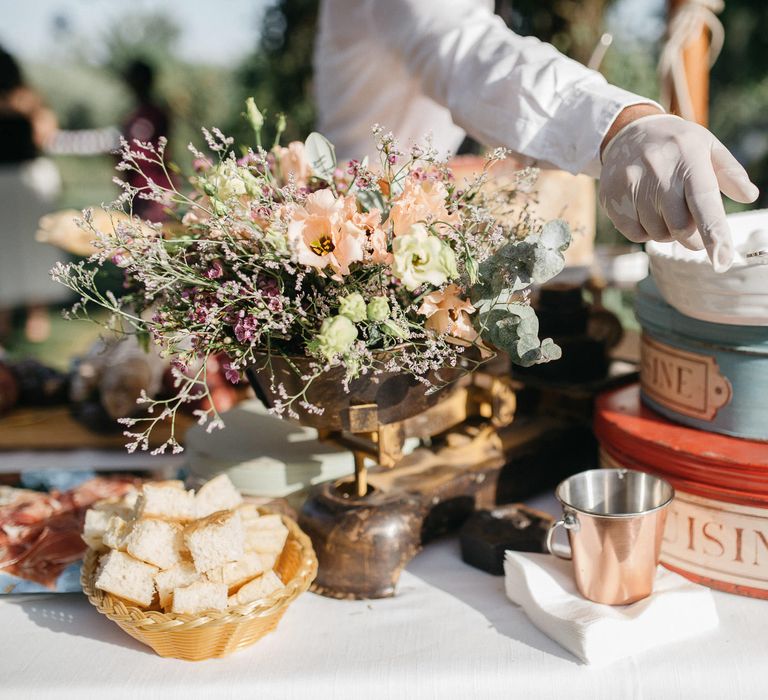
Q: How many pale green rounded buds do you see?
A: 3